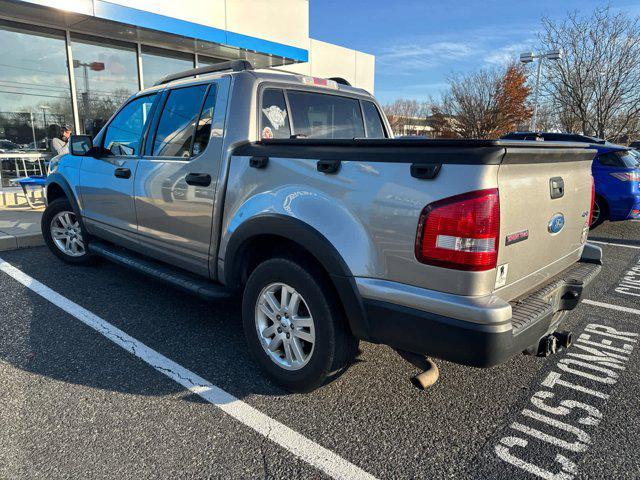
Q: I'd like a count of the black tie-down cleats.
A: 3